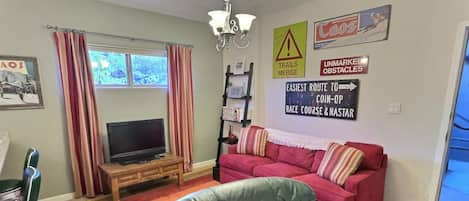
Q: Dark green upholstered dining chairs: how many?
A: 2